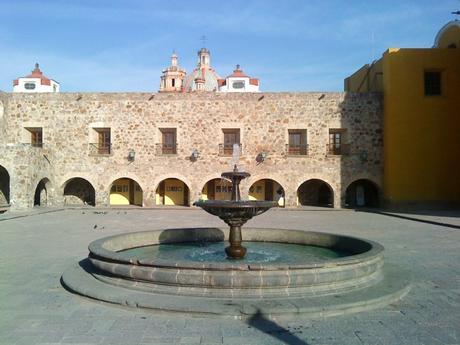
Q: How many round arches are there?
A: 9